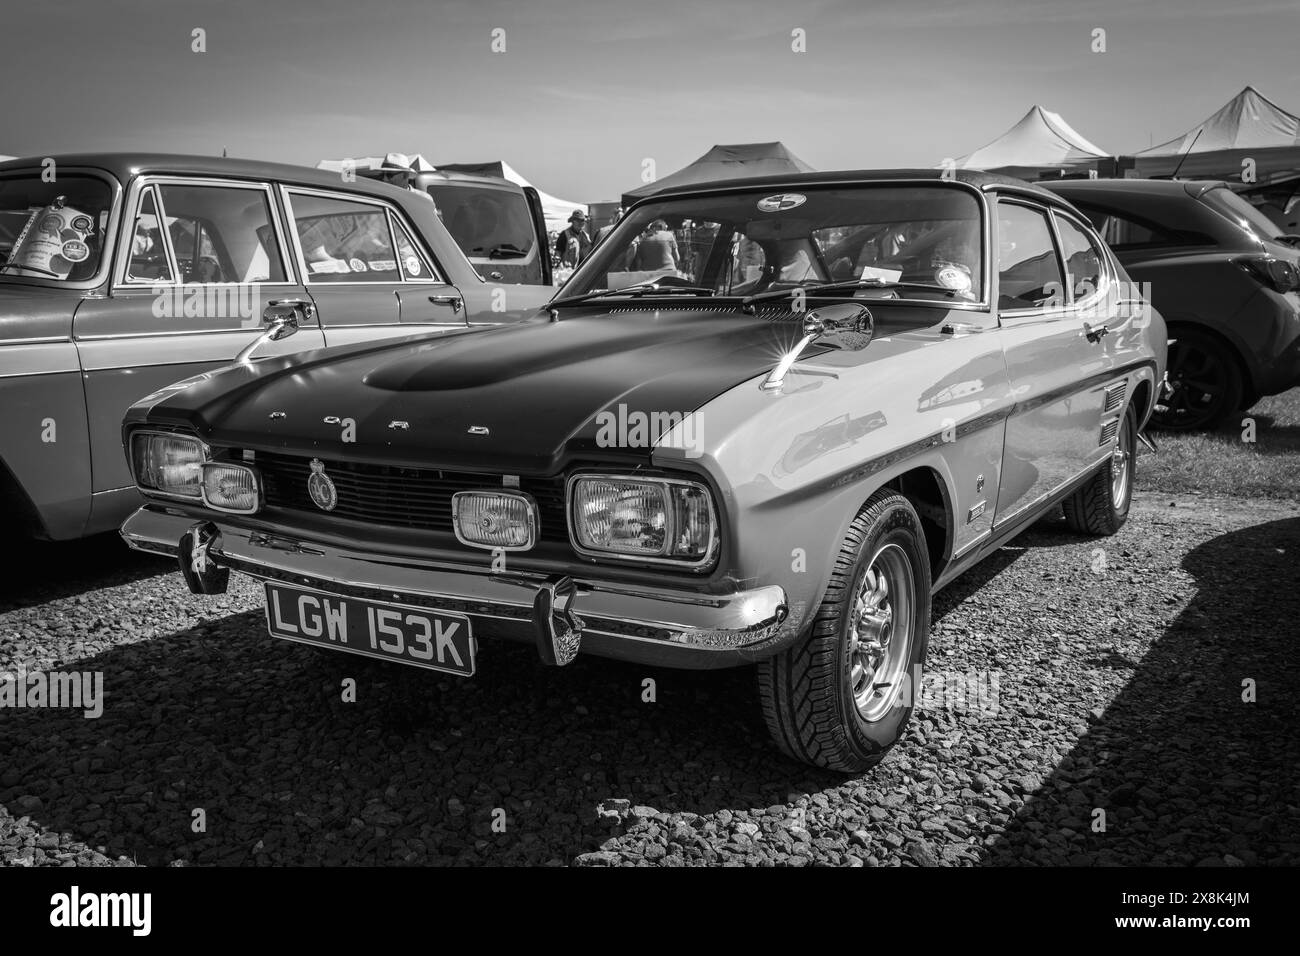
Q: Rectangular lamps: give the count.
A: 4